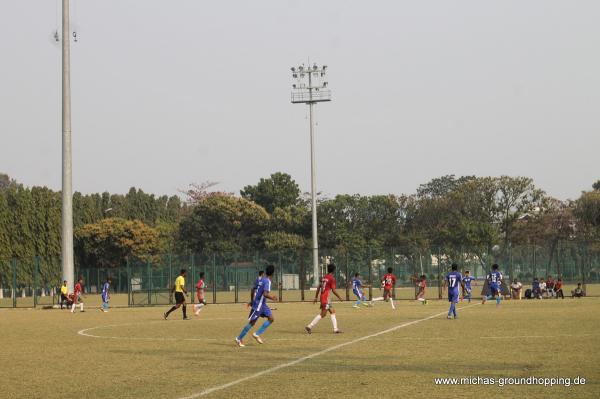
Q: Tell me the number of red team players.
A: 5